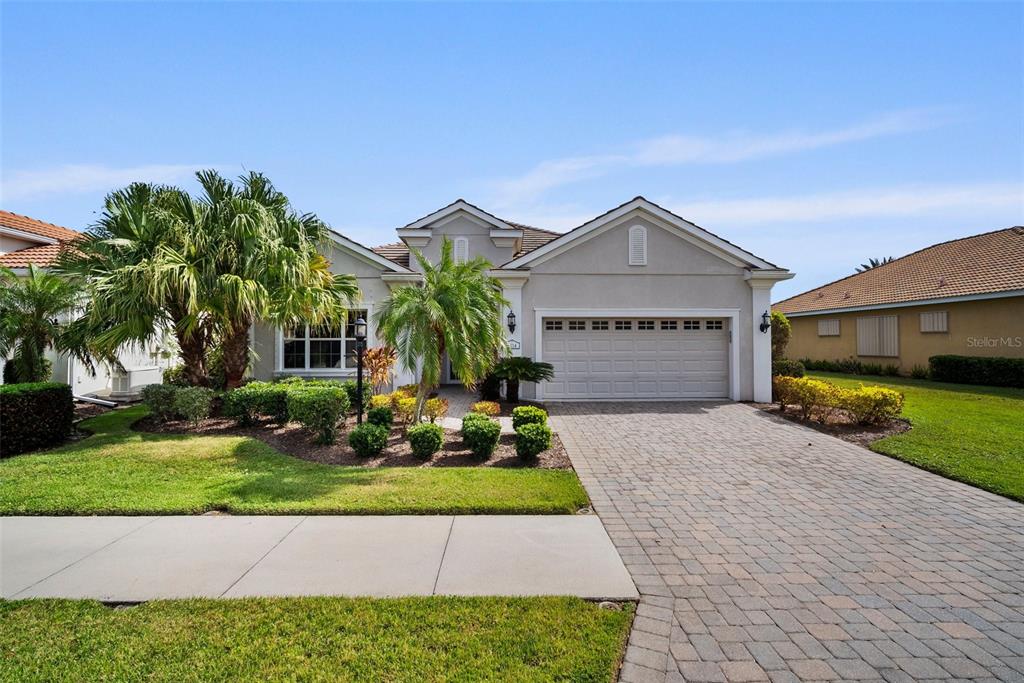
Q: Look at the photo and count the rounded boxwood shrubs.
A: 7